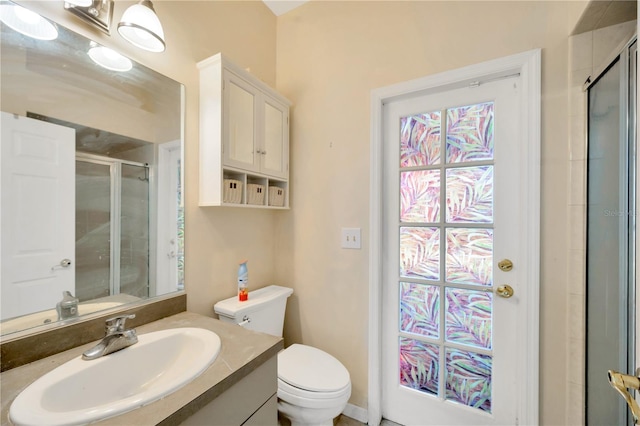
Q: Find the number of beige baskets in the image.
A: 3